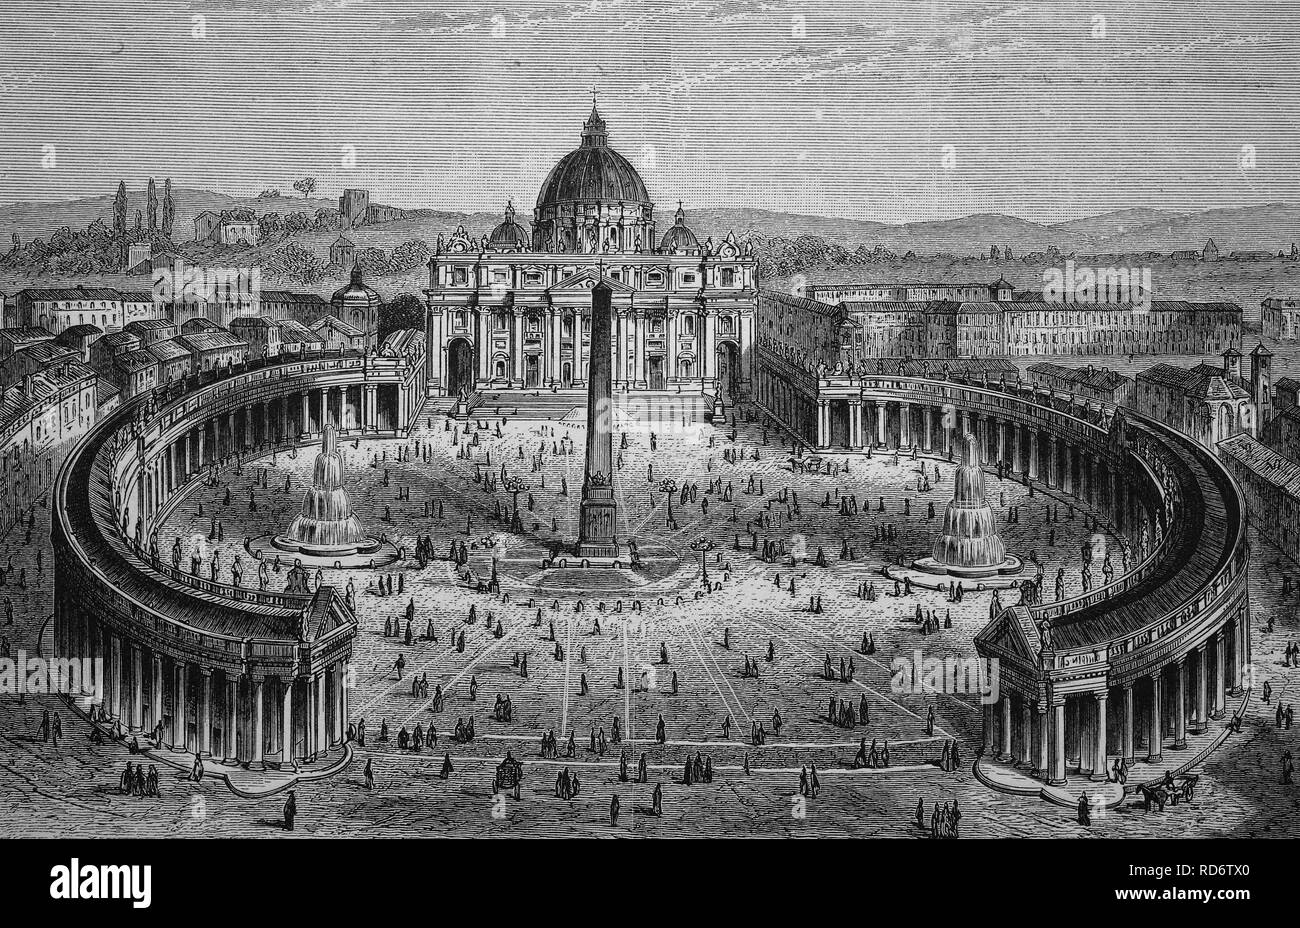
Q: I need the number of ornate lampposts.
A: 4